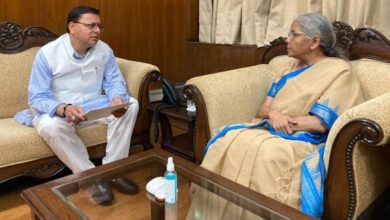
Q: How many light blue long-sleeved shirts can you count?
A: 1